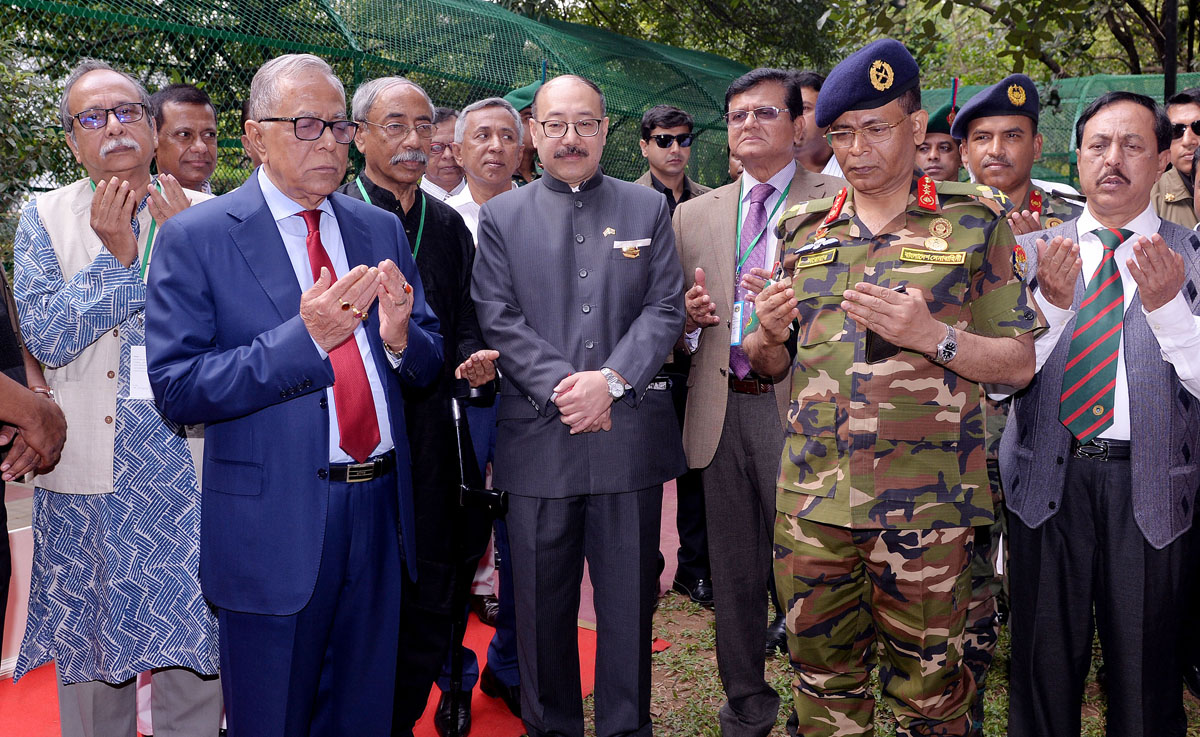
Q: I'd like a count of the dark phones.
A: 1